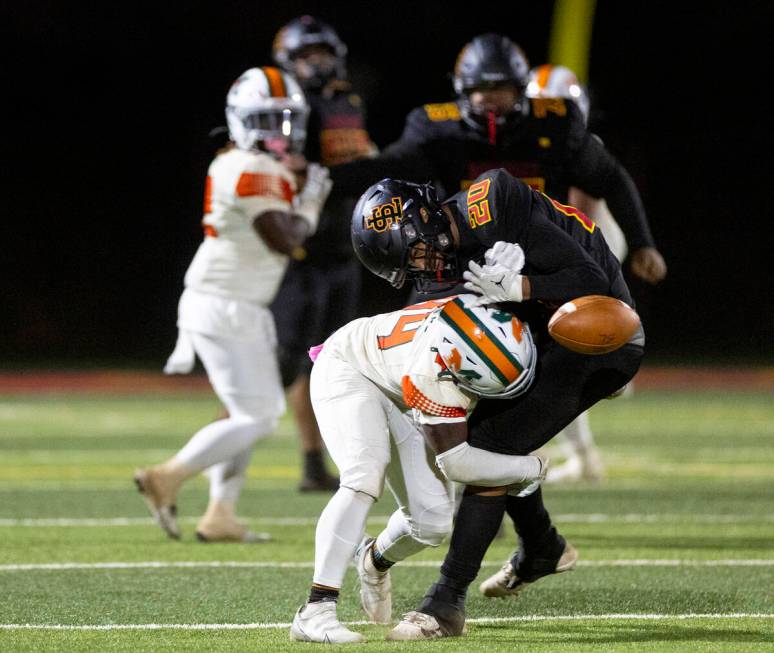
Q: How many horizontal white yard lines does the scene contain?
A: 3